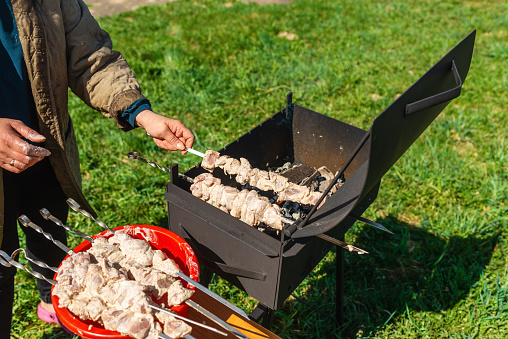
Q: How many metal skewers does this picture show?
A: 7